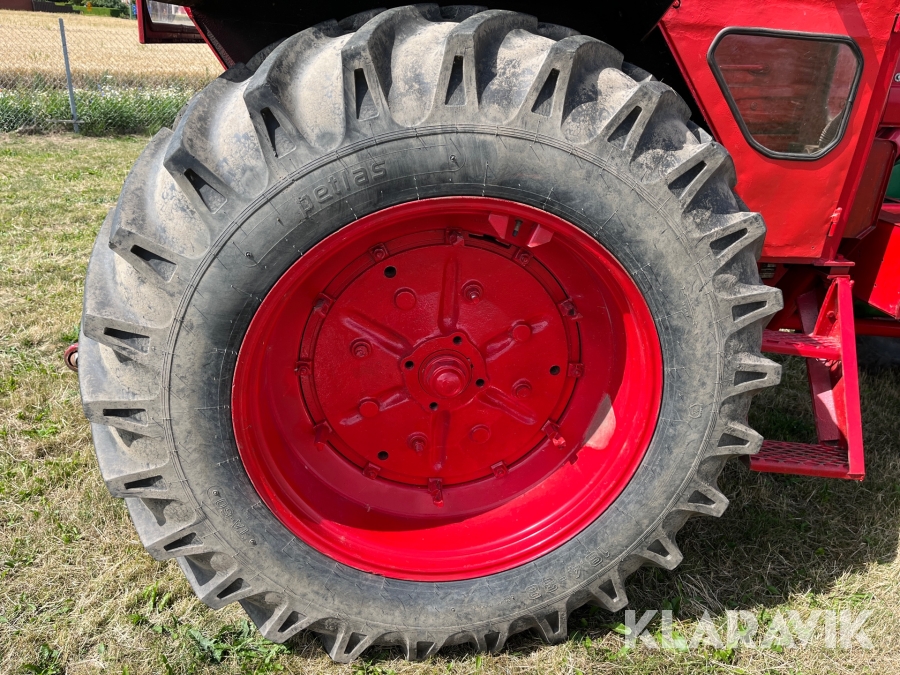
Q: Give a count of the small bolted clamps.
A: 12